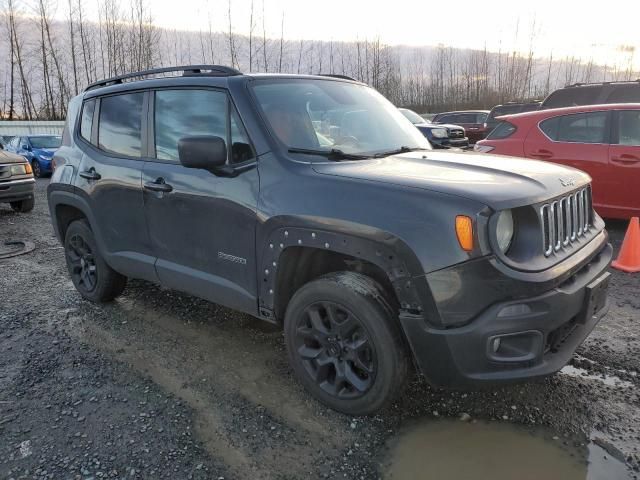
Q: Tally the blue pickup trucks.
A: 1